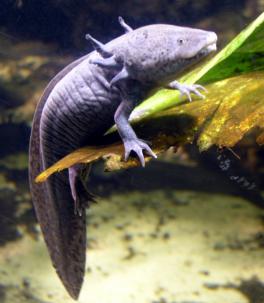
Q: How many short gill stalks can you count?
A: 4